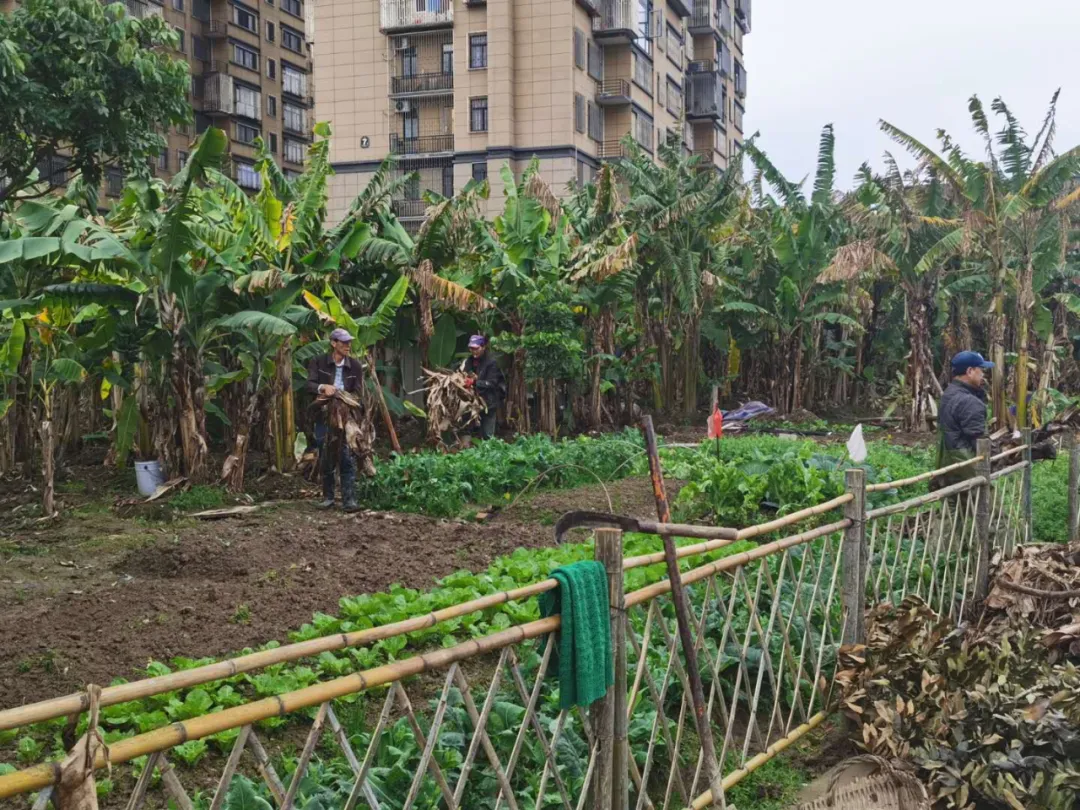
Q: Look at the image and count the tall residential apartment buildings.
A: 2